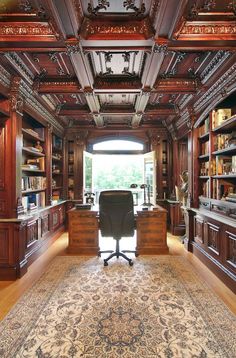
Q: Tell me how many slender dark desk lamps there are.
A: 2